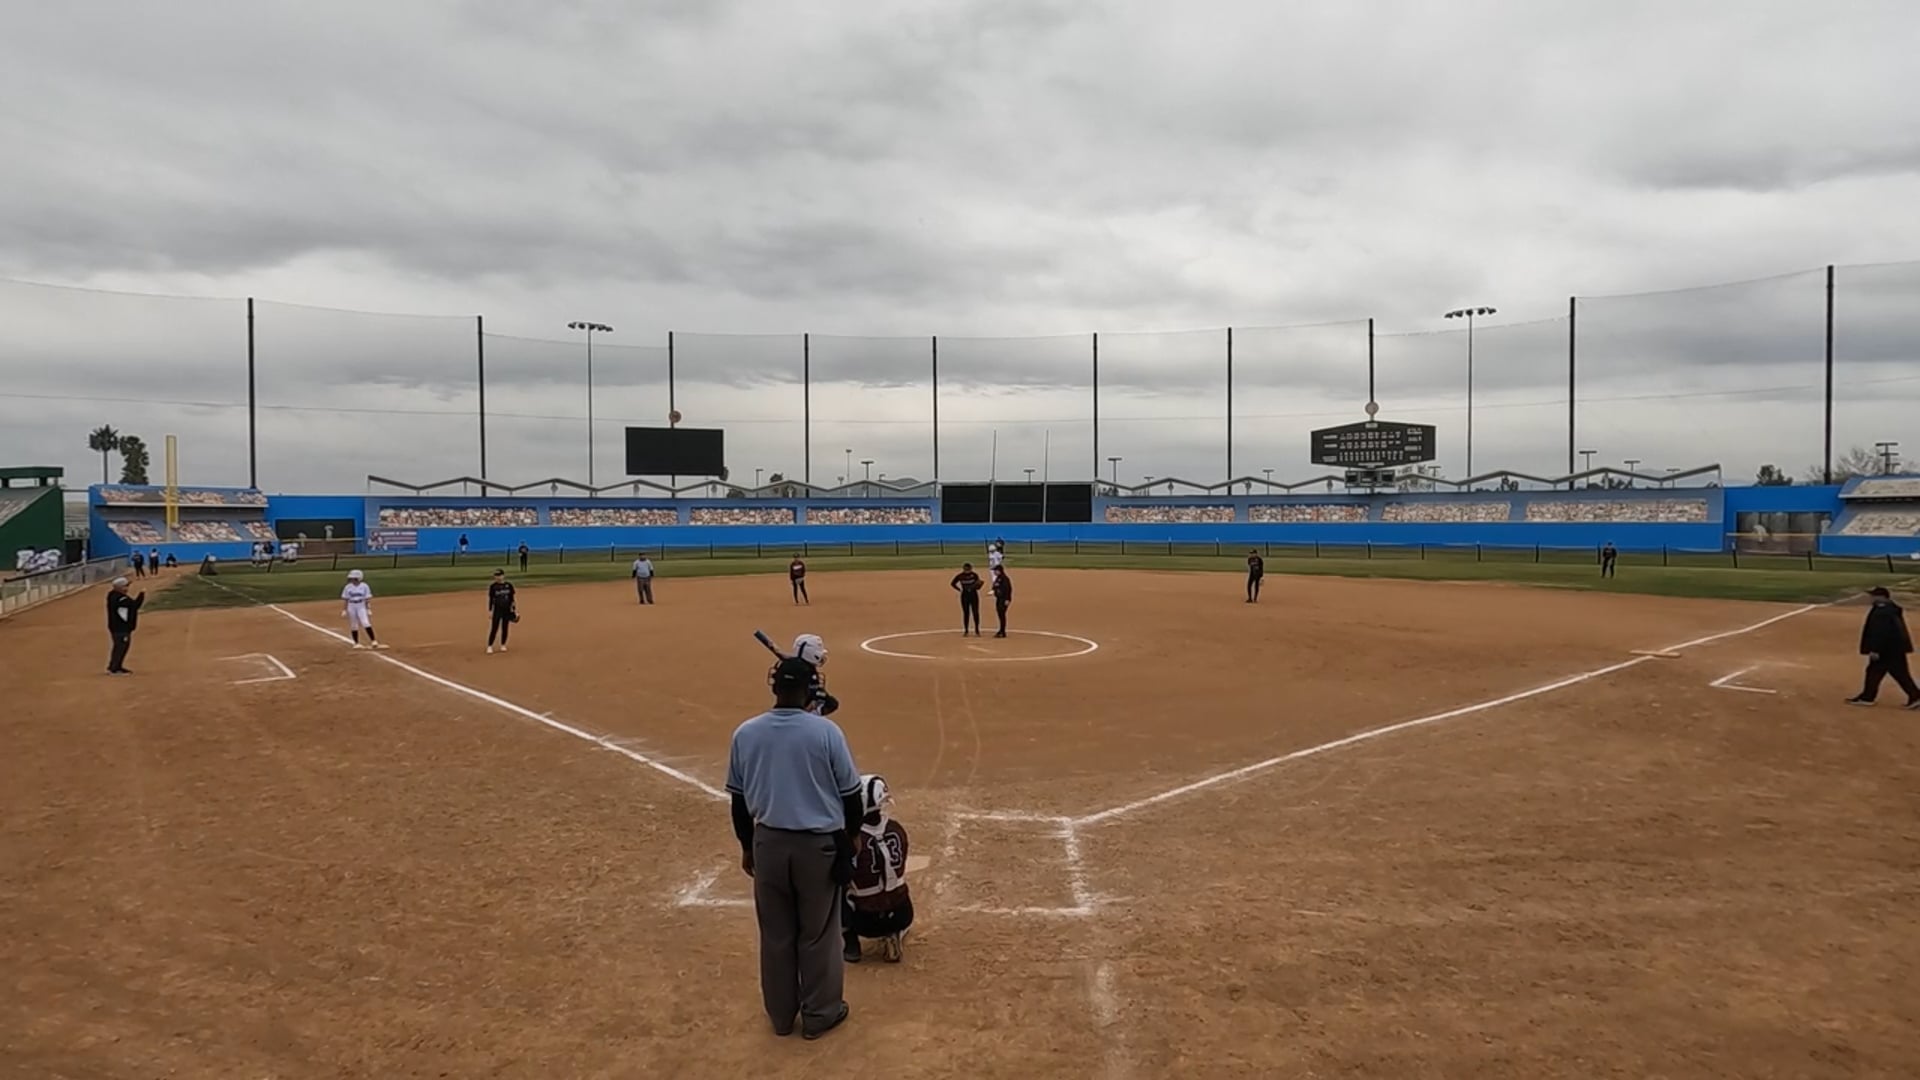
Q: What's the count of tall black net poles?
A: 10